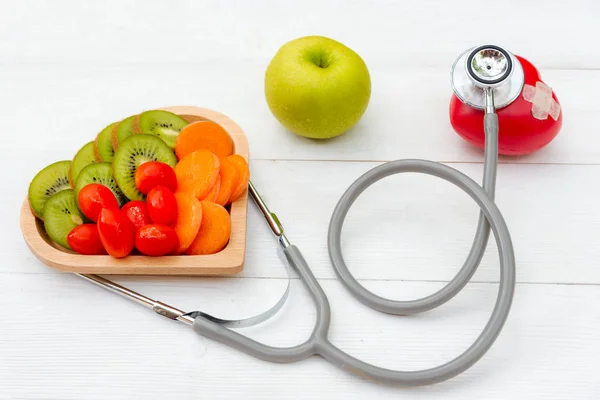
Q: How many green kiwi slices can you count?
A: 8